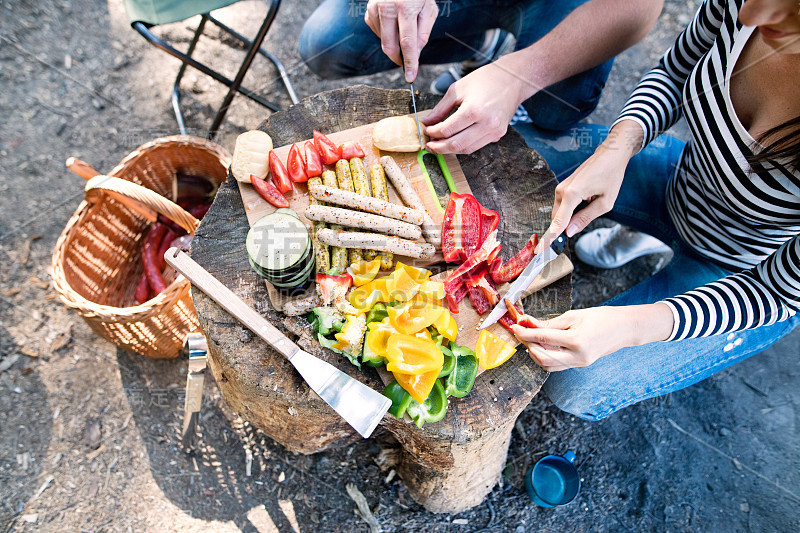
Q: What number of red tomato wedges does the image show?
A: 6